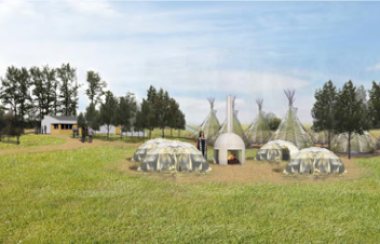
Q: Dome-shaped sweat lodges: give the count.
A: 4